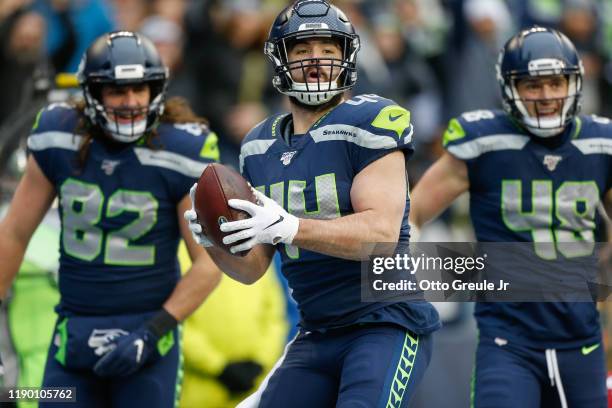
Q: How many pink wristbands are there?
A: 0